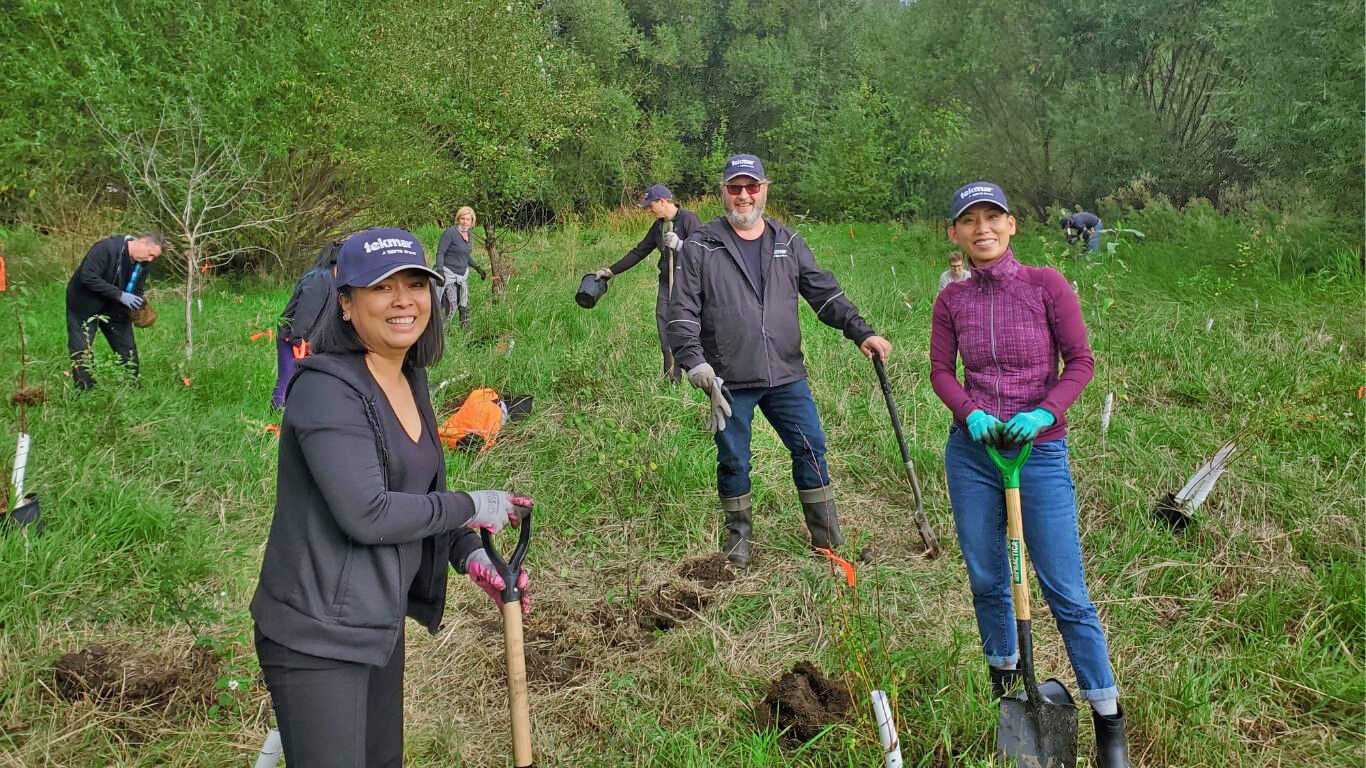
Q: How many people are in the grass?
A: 9